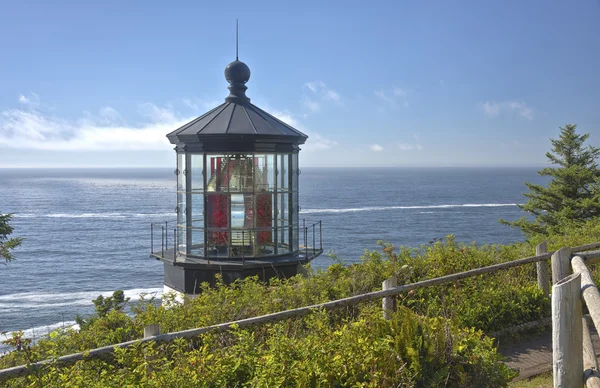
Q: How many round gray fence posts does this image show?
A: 5